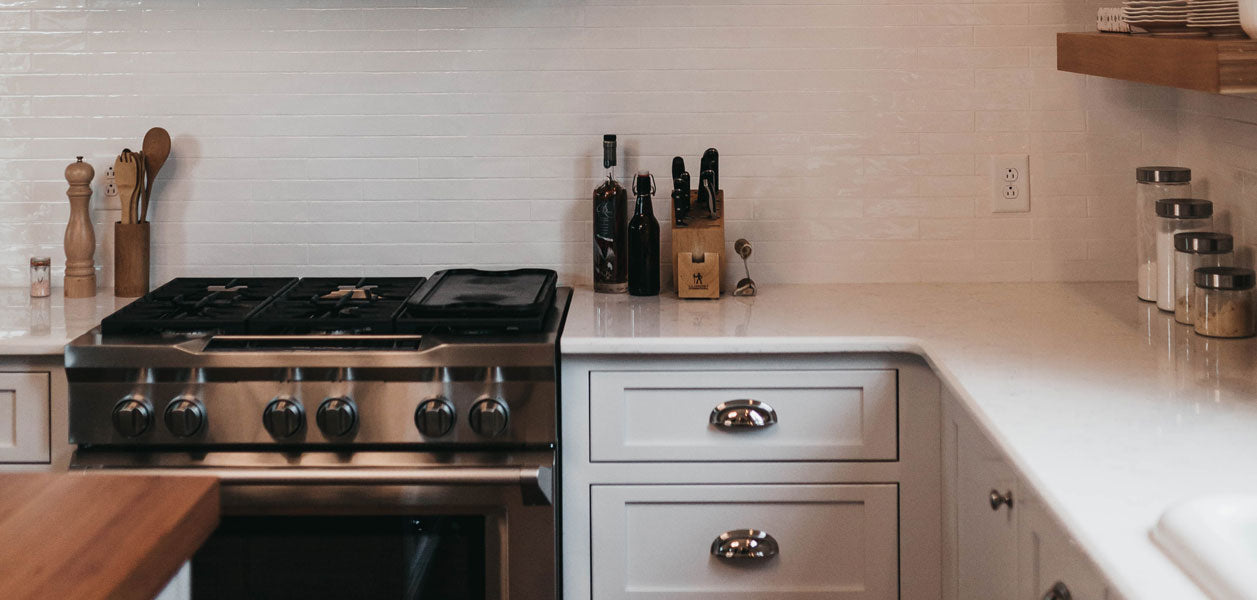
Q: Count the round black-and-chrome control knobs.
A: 6